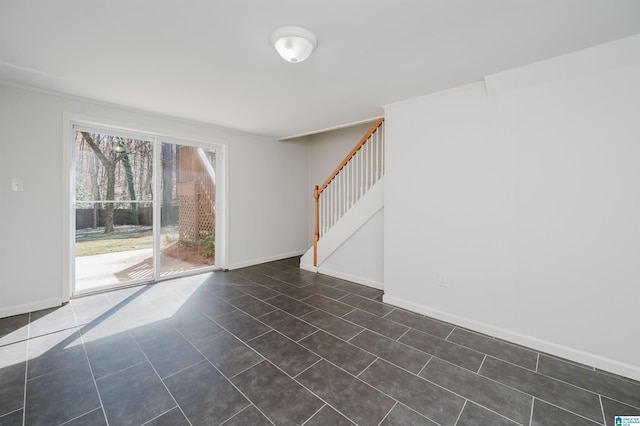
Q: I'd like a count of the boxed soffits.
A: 1